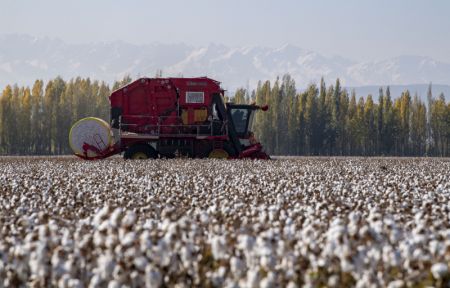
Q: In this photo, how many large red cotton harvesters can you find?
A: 1